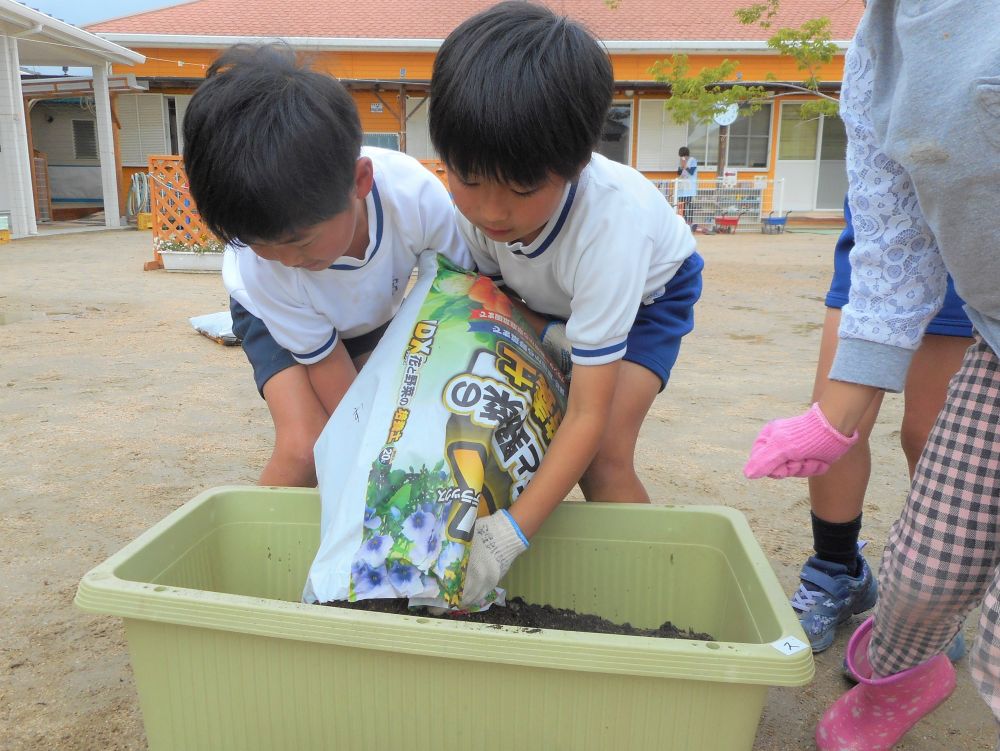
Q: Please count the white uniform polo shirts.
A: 2